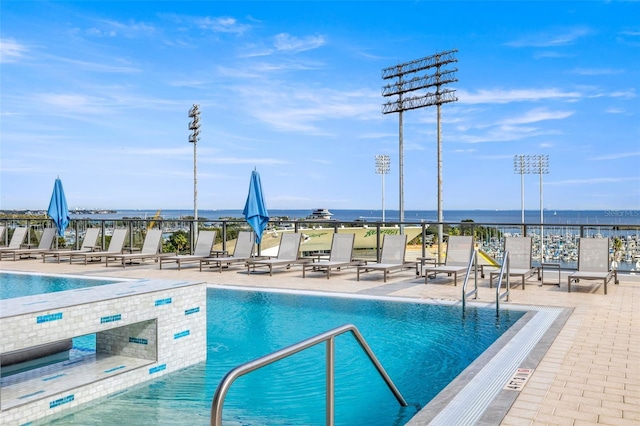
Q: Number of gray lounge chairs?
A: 14